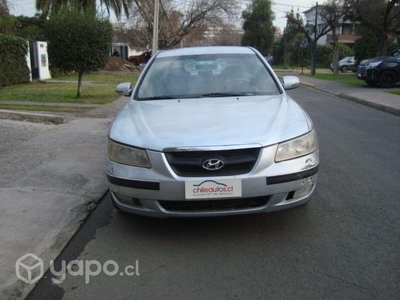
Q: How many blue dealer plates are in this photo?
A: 0